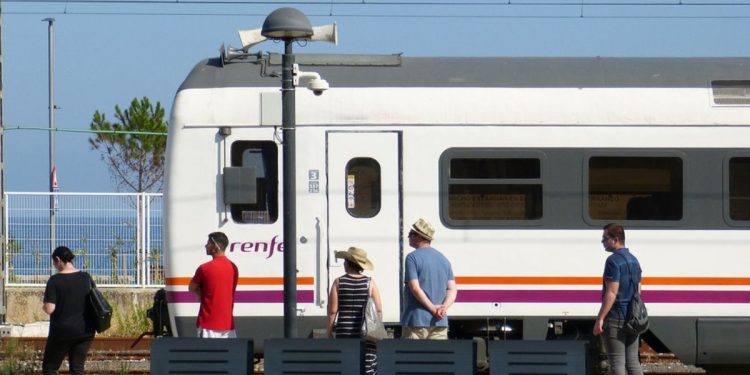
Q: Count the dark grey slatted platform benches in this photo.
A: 4